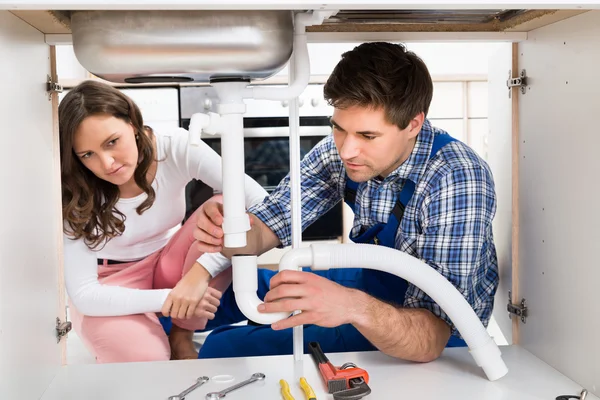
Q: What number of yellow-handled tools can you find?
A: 1